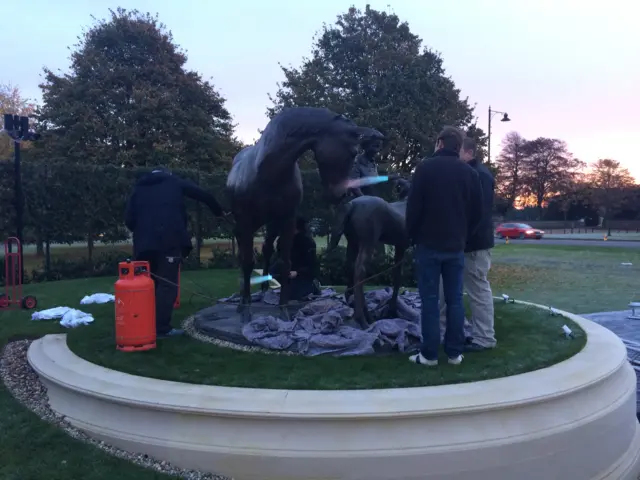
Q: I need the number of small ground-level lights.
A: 3